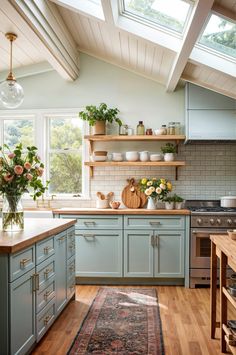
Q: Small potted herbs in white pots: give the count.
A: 3